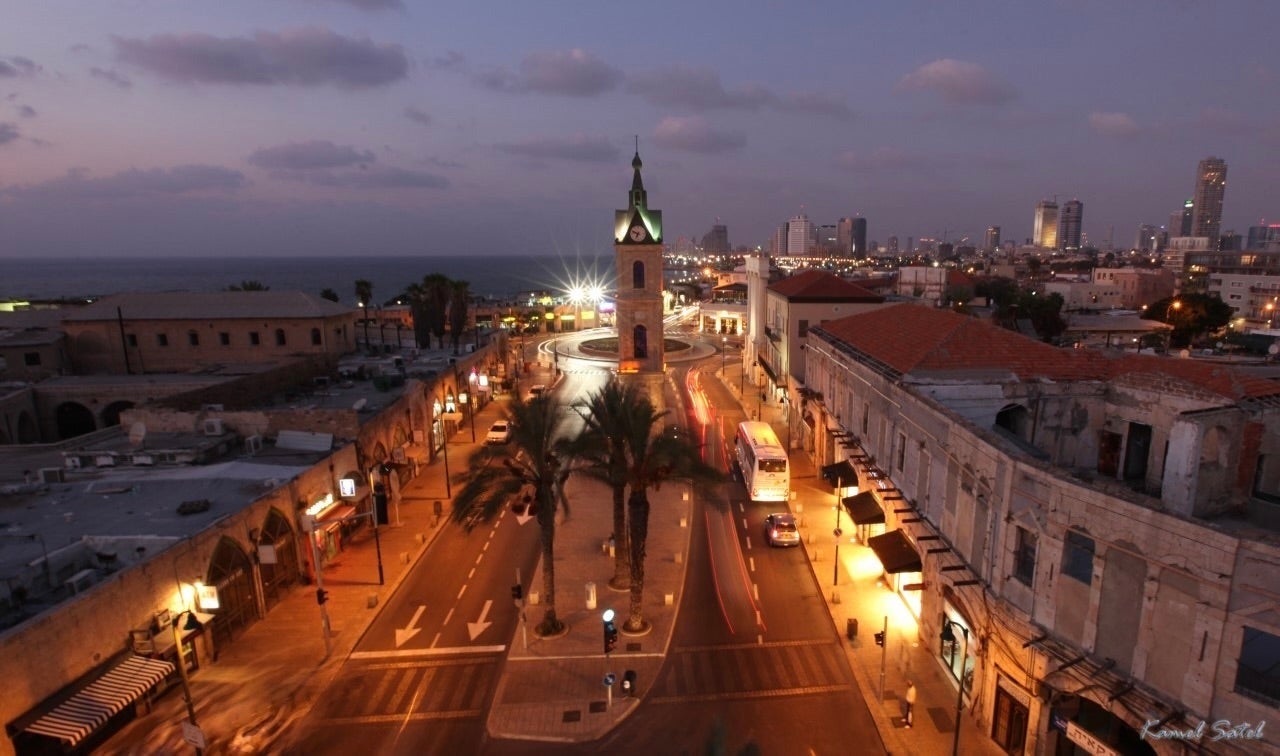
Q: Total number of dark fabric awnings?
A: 3